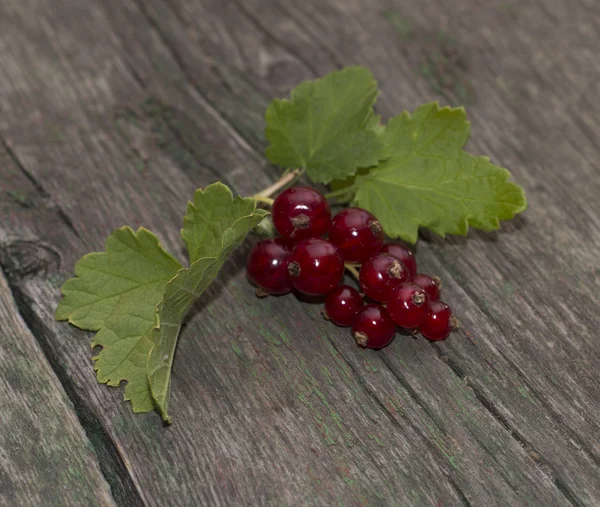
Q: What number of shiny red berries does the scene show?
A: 11